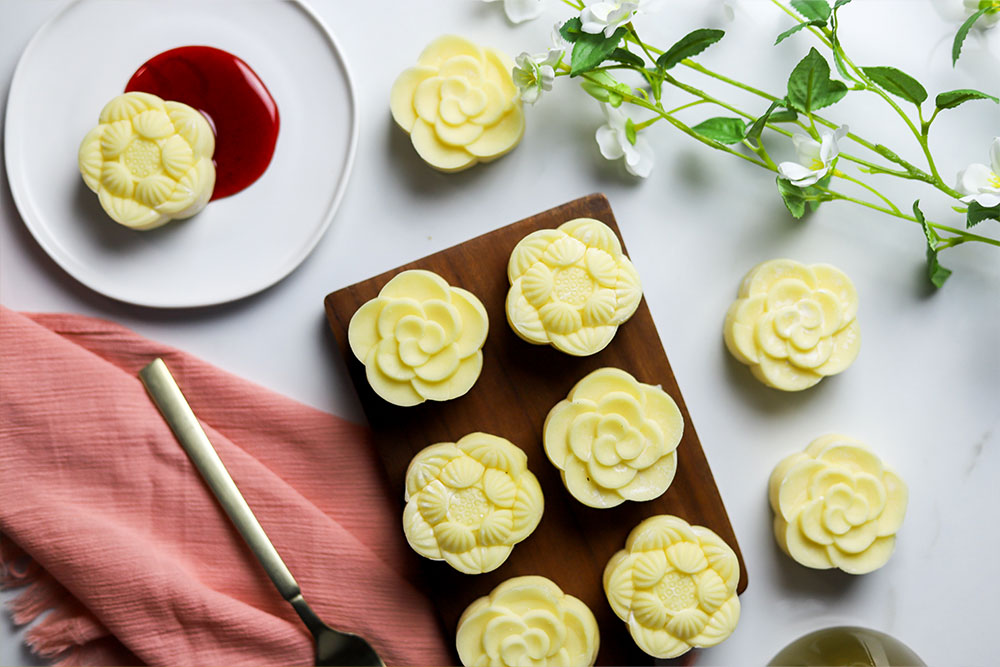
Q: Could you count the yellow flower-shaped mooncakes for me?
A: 10